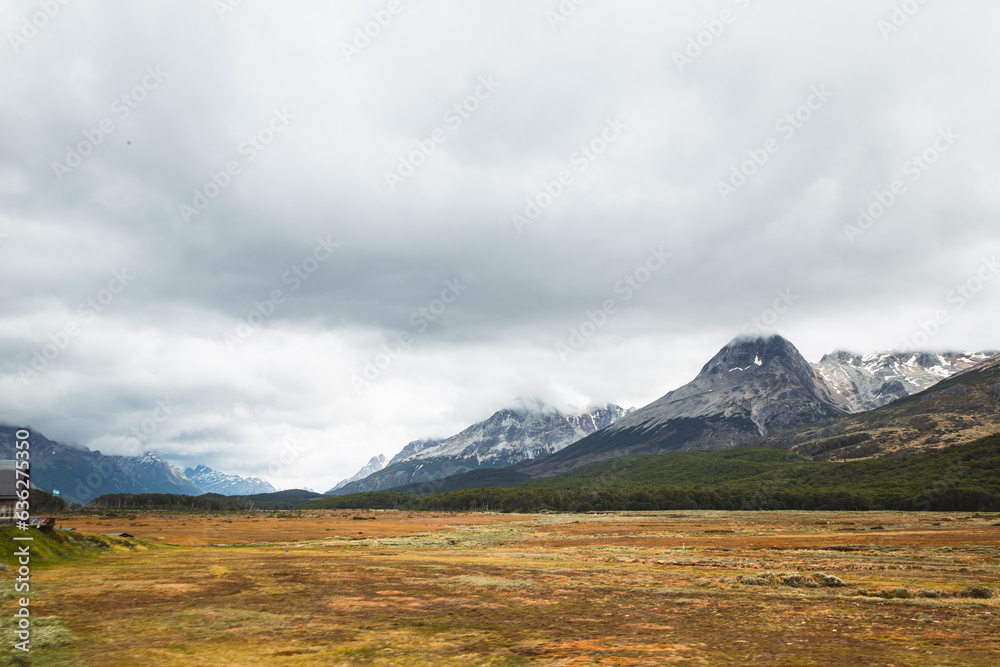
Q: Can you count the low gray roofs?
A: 2